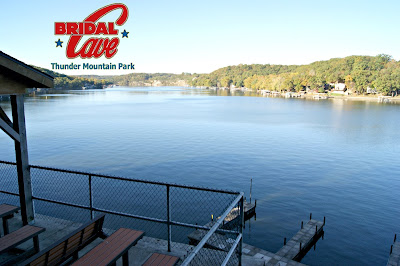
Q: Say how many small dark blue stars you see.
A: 2